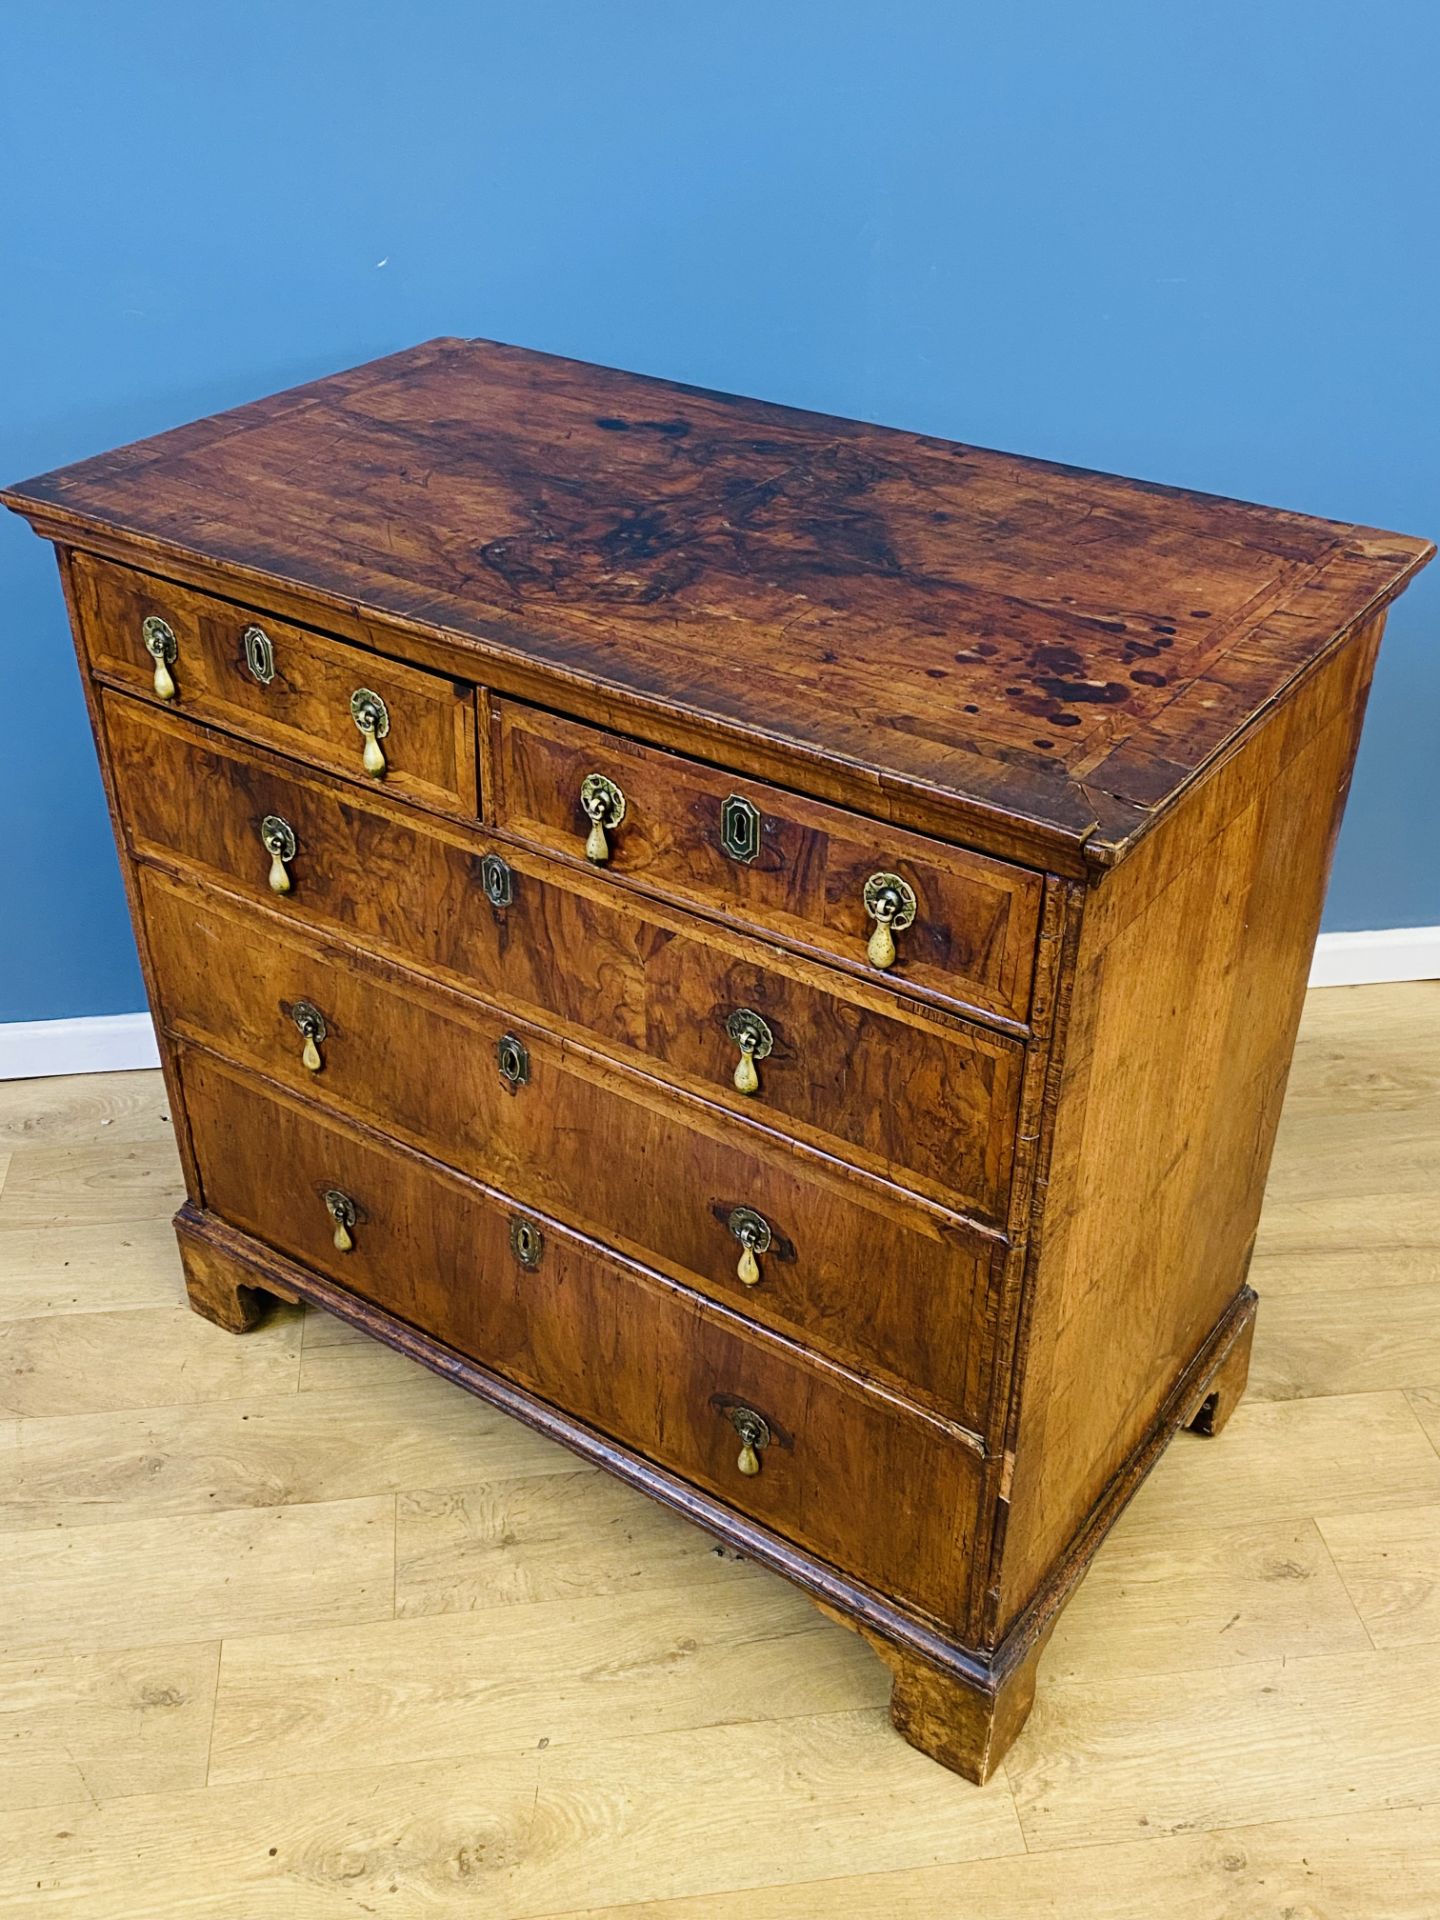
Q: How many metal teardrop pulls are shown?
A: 10